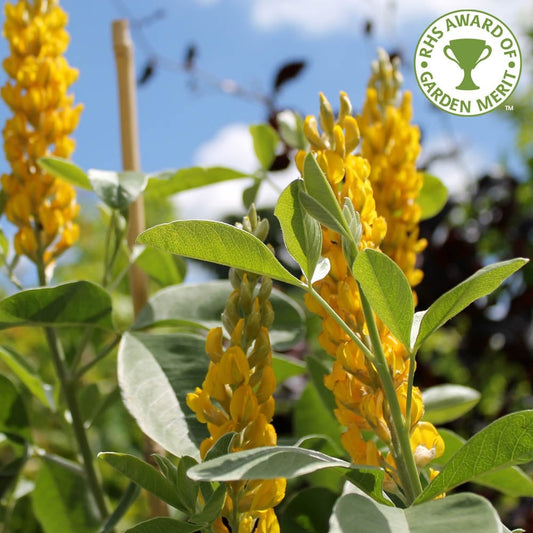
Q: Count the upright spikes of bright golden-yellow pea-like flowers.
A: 4